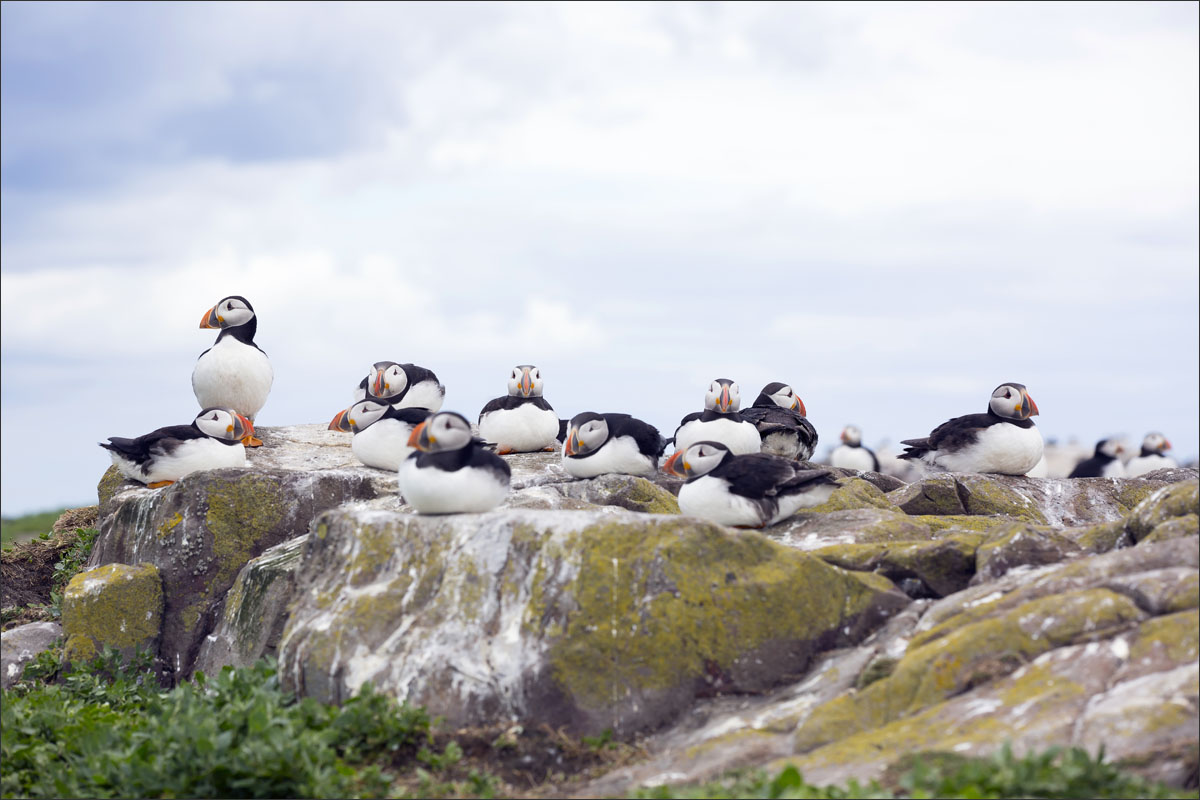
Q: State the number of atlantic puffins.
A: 14